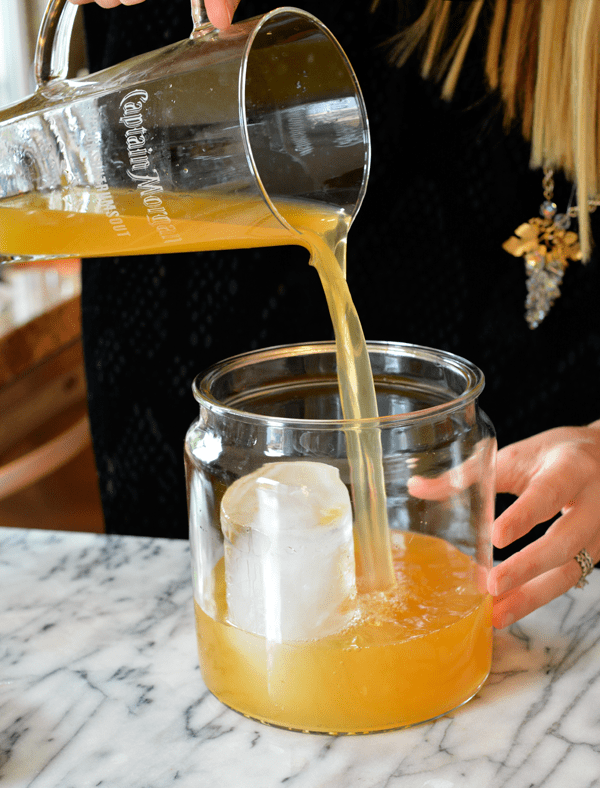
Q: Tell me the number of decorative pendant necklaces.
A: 1